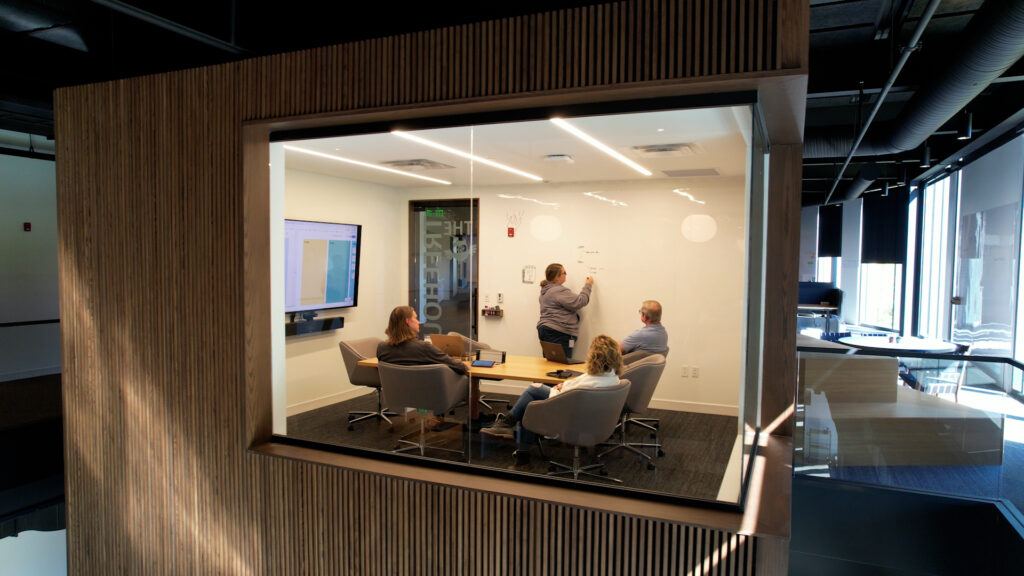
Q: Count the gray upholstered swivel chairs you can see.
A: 6